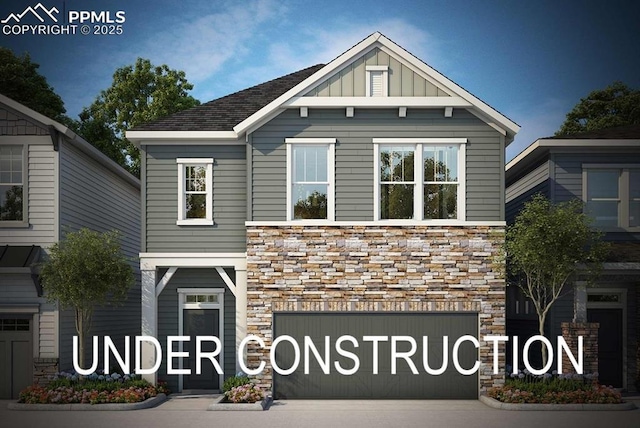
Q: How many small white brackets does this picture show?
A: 4